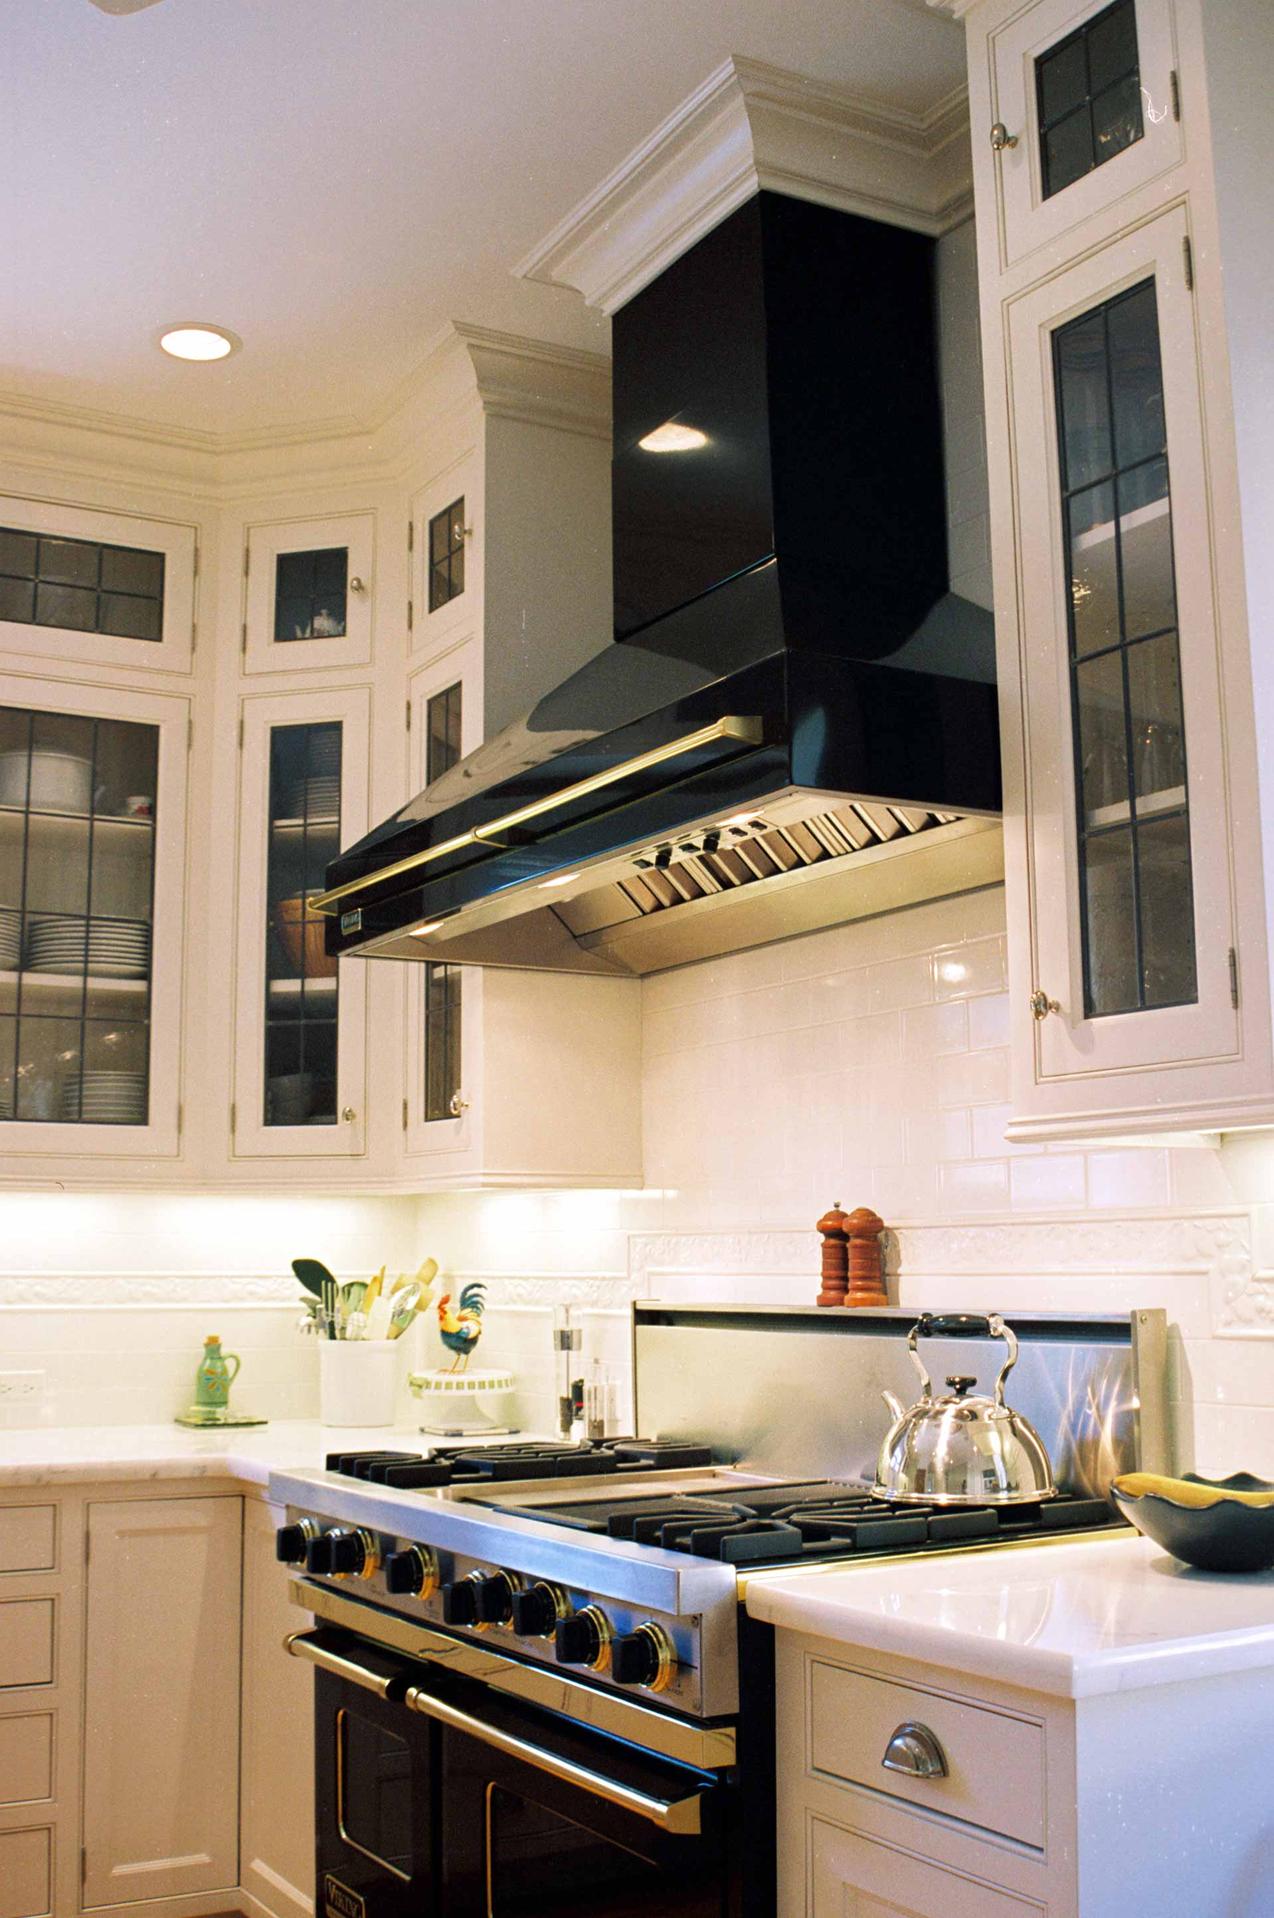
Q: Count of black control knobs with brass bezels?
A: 9